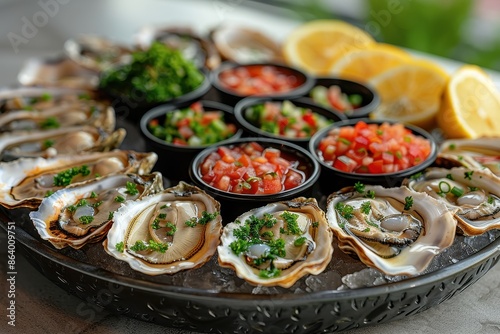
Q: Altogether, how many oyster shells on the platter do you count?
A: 14